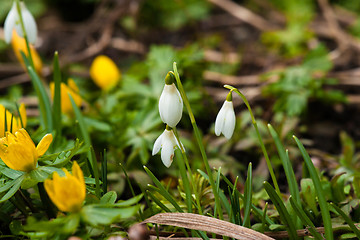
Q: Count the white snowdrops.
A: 4